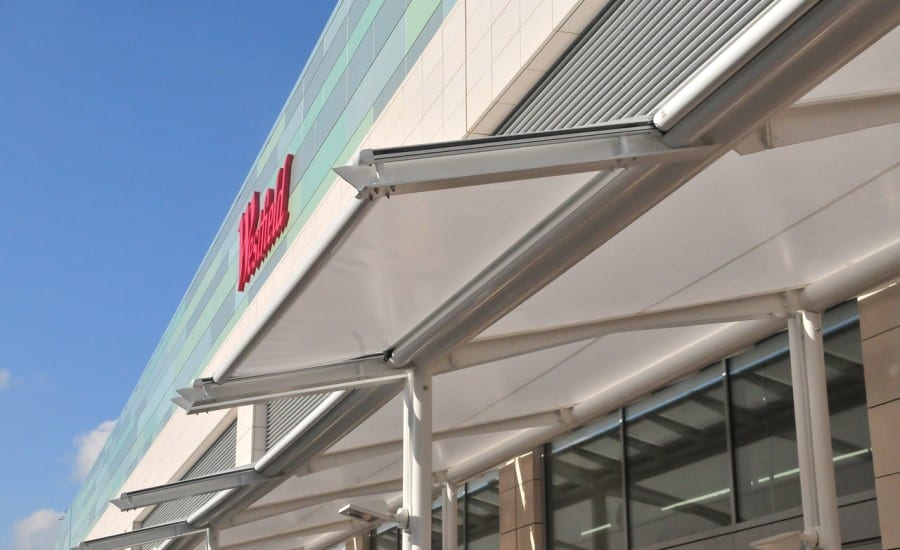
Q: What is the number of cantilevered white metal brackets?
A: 4